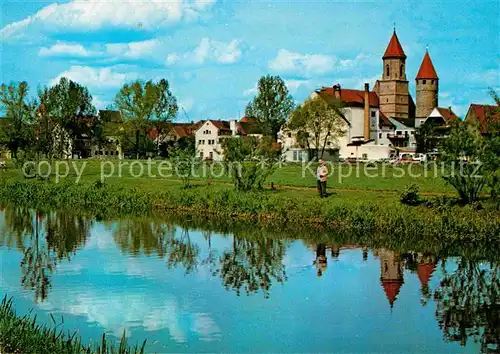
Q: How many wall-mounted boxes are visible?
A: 0